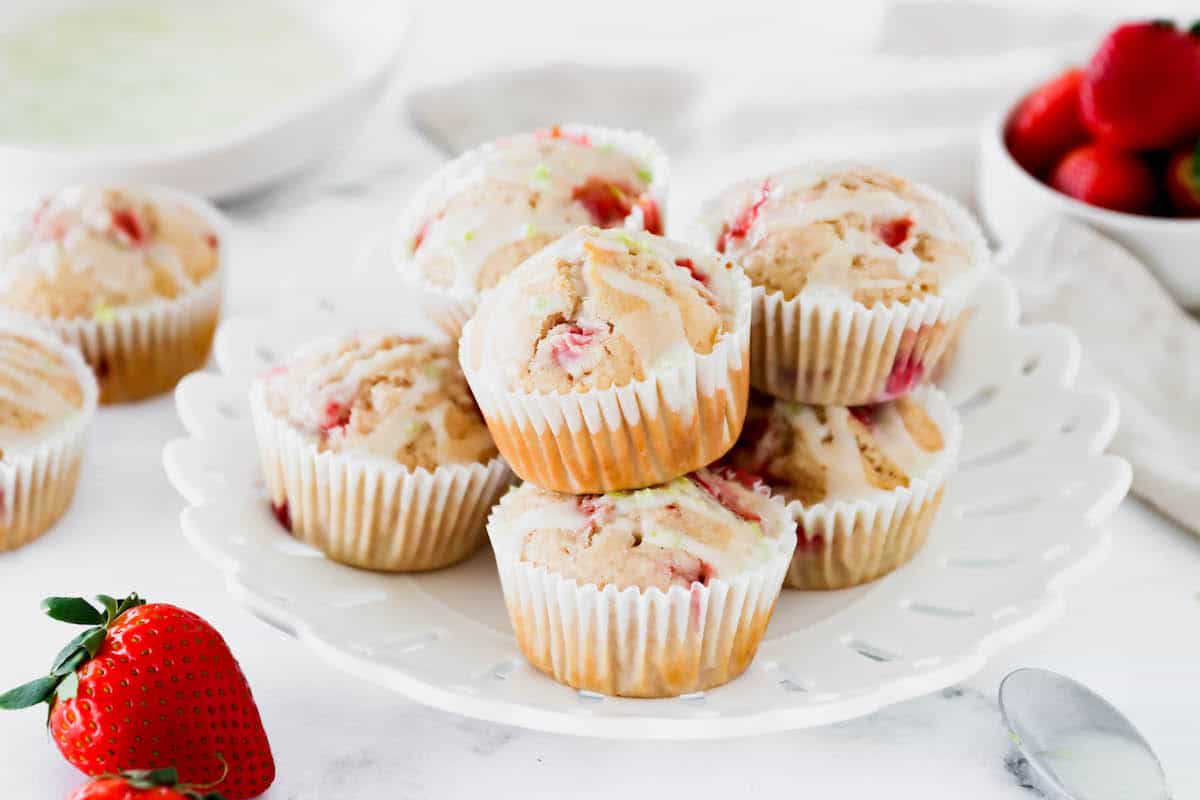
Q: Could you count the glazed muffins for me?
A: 8